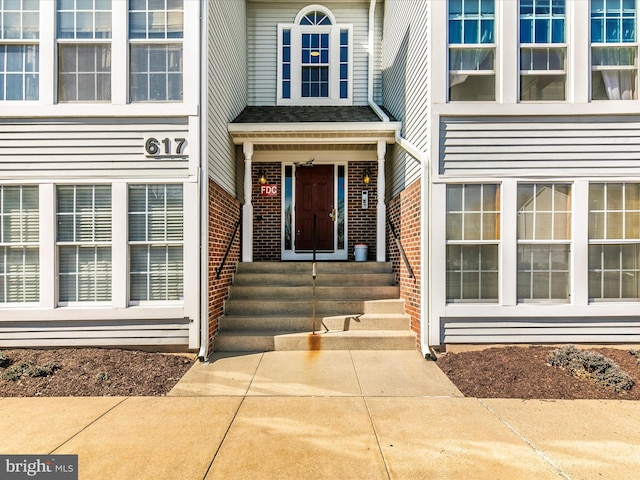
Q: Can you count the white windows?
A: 13